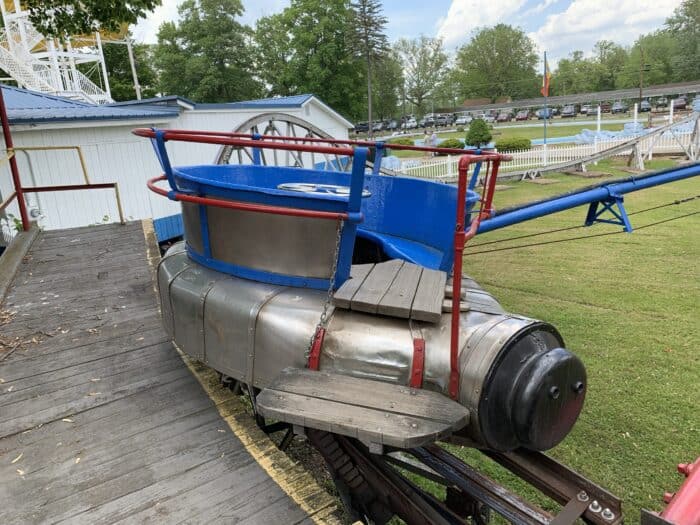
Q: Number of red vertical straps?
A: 2